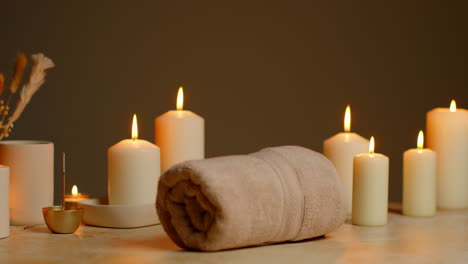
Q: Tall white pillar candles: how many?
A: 6